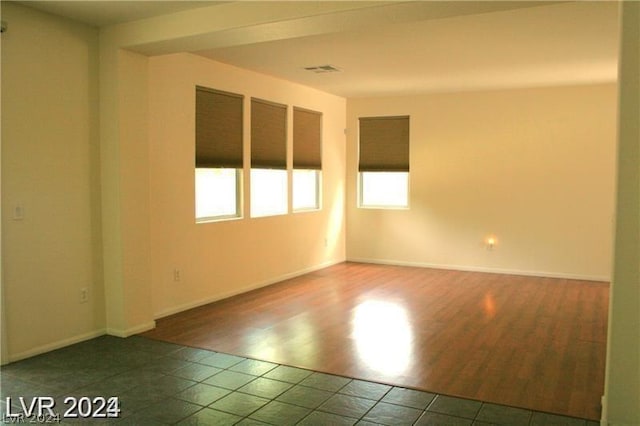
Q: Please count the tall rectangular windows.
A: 4